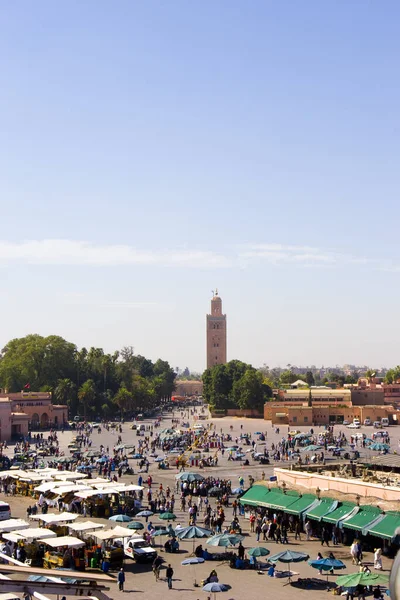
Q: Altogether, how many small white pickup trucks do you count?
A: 1